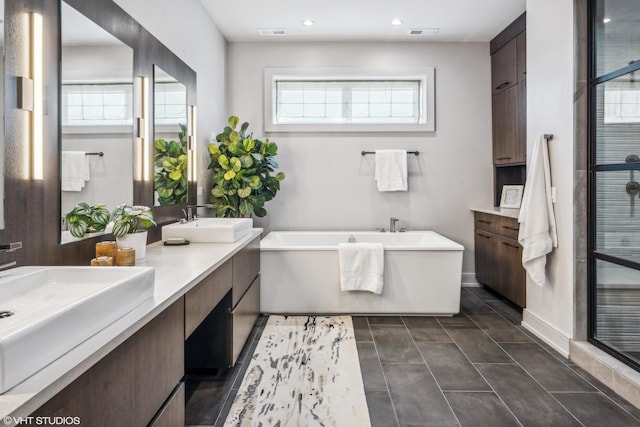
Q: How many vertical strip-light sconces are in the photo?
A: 3